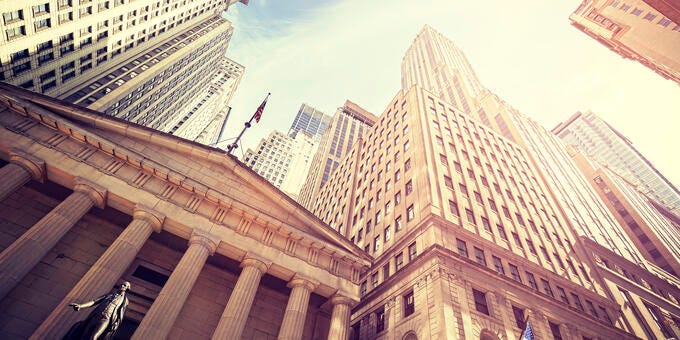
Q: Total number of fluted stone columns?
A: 7